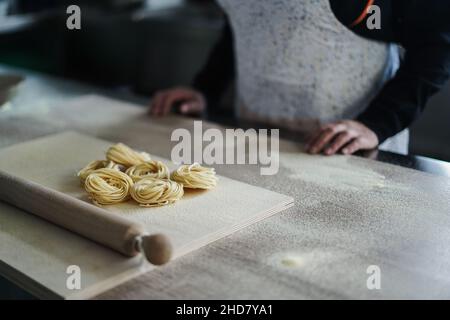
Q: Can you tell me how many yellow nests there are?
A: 6